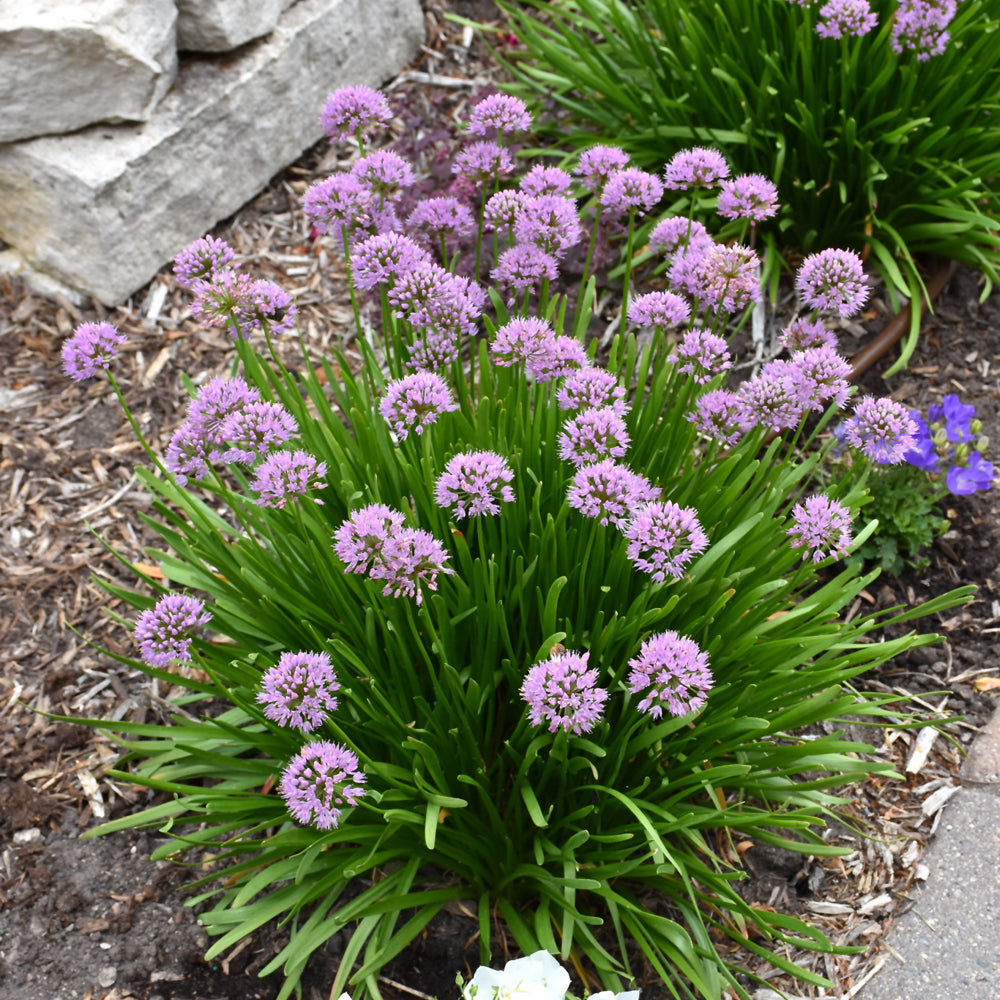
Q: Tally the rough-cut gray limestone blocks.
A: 3